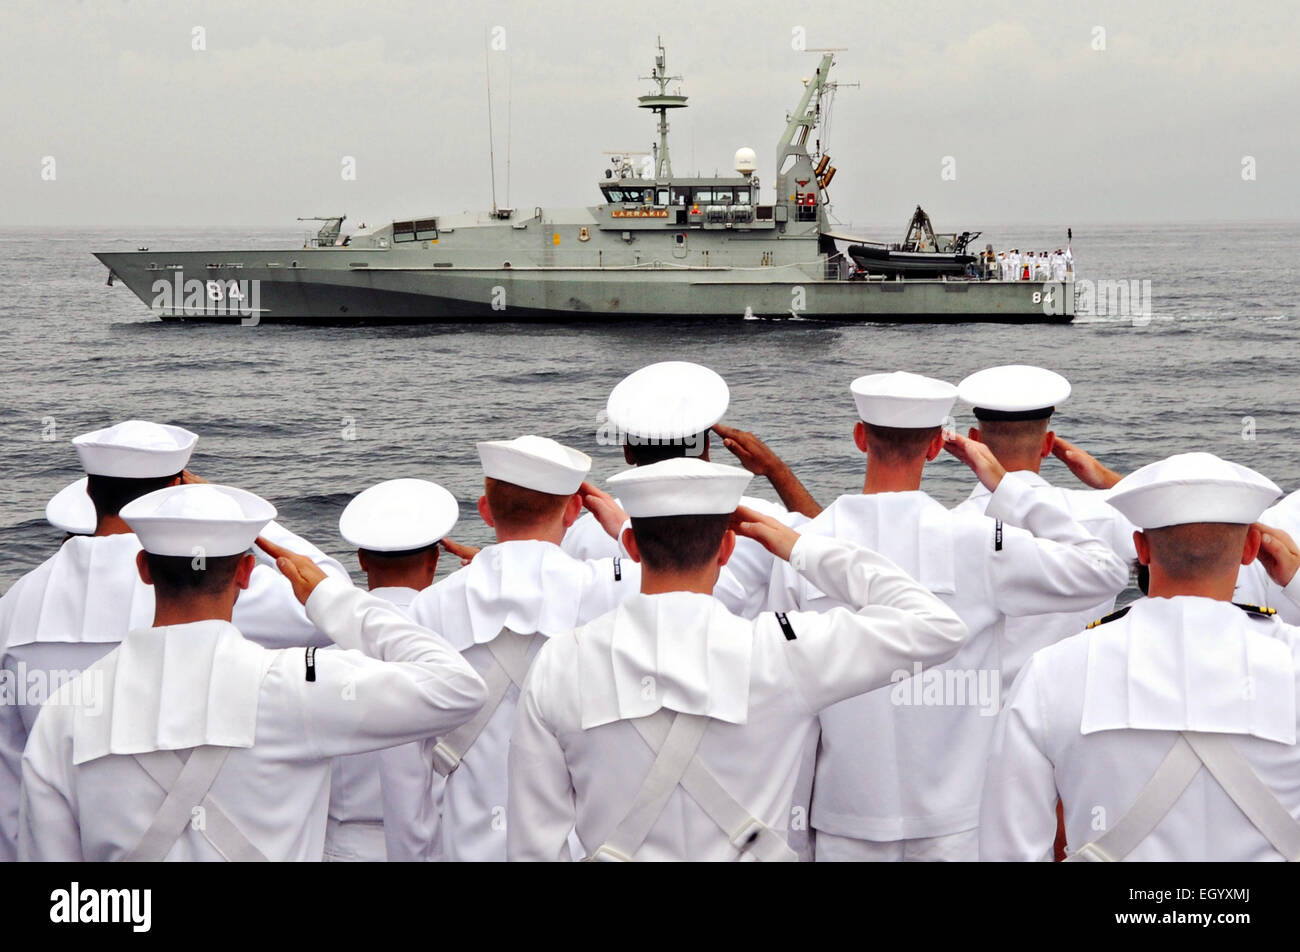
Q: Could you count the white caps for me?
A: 10